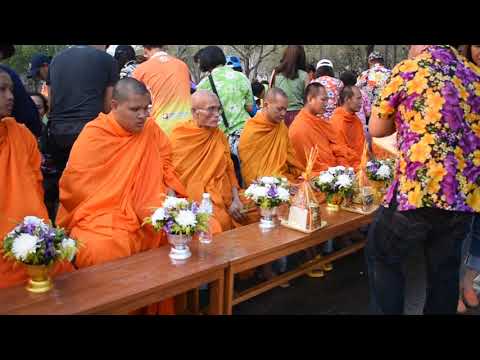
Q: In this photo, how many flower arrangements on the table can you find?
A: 5